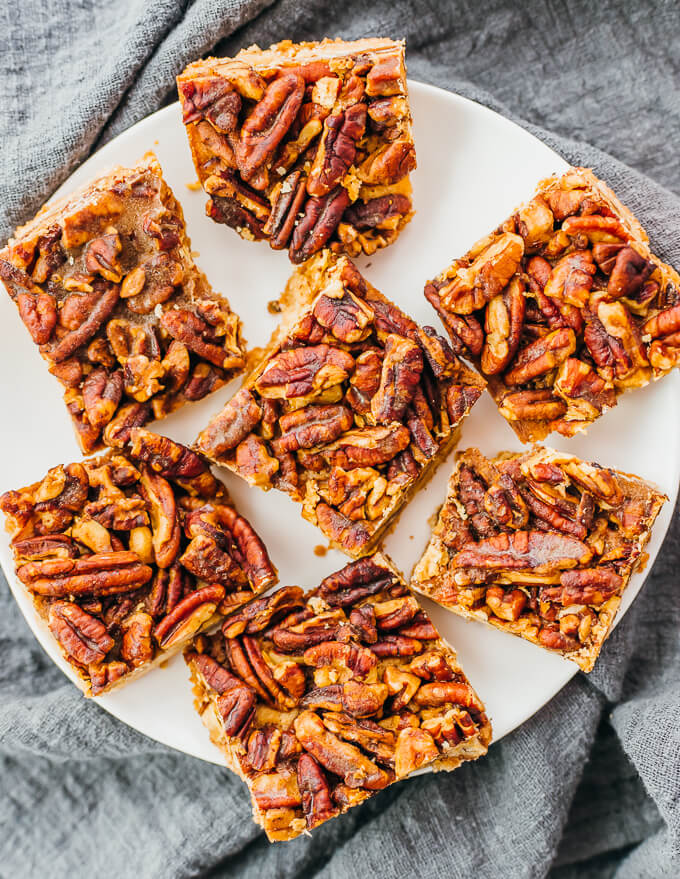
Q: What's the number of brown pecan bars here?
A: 7